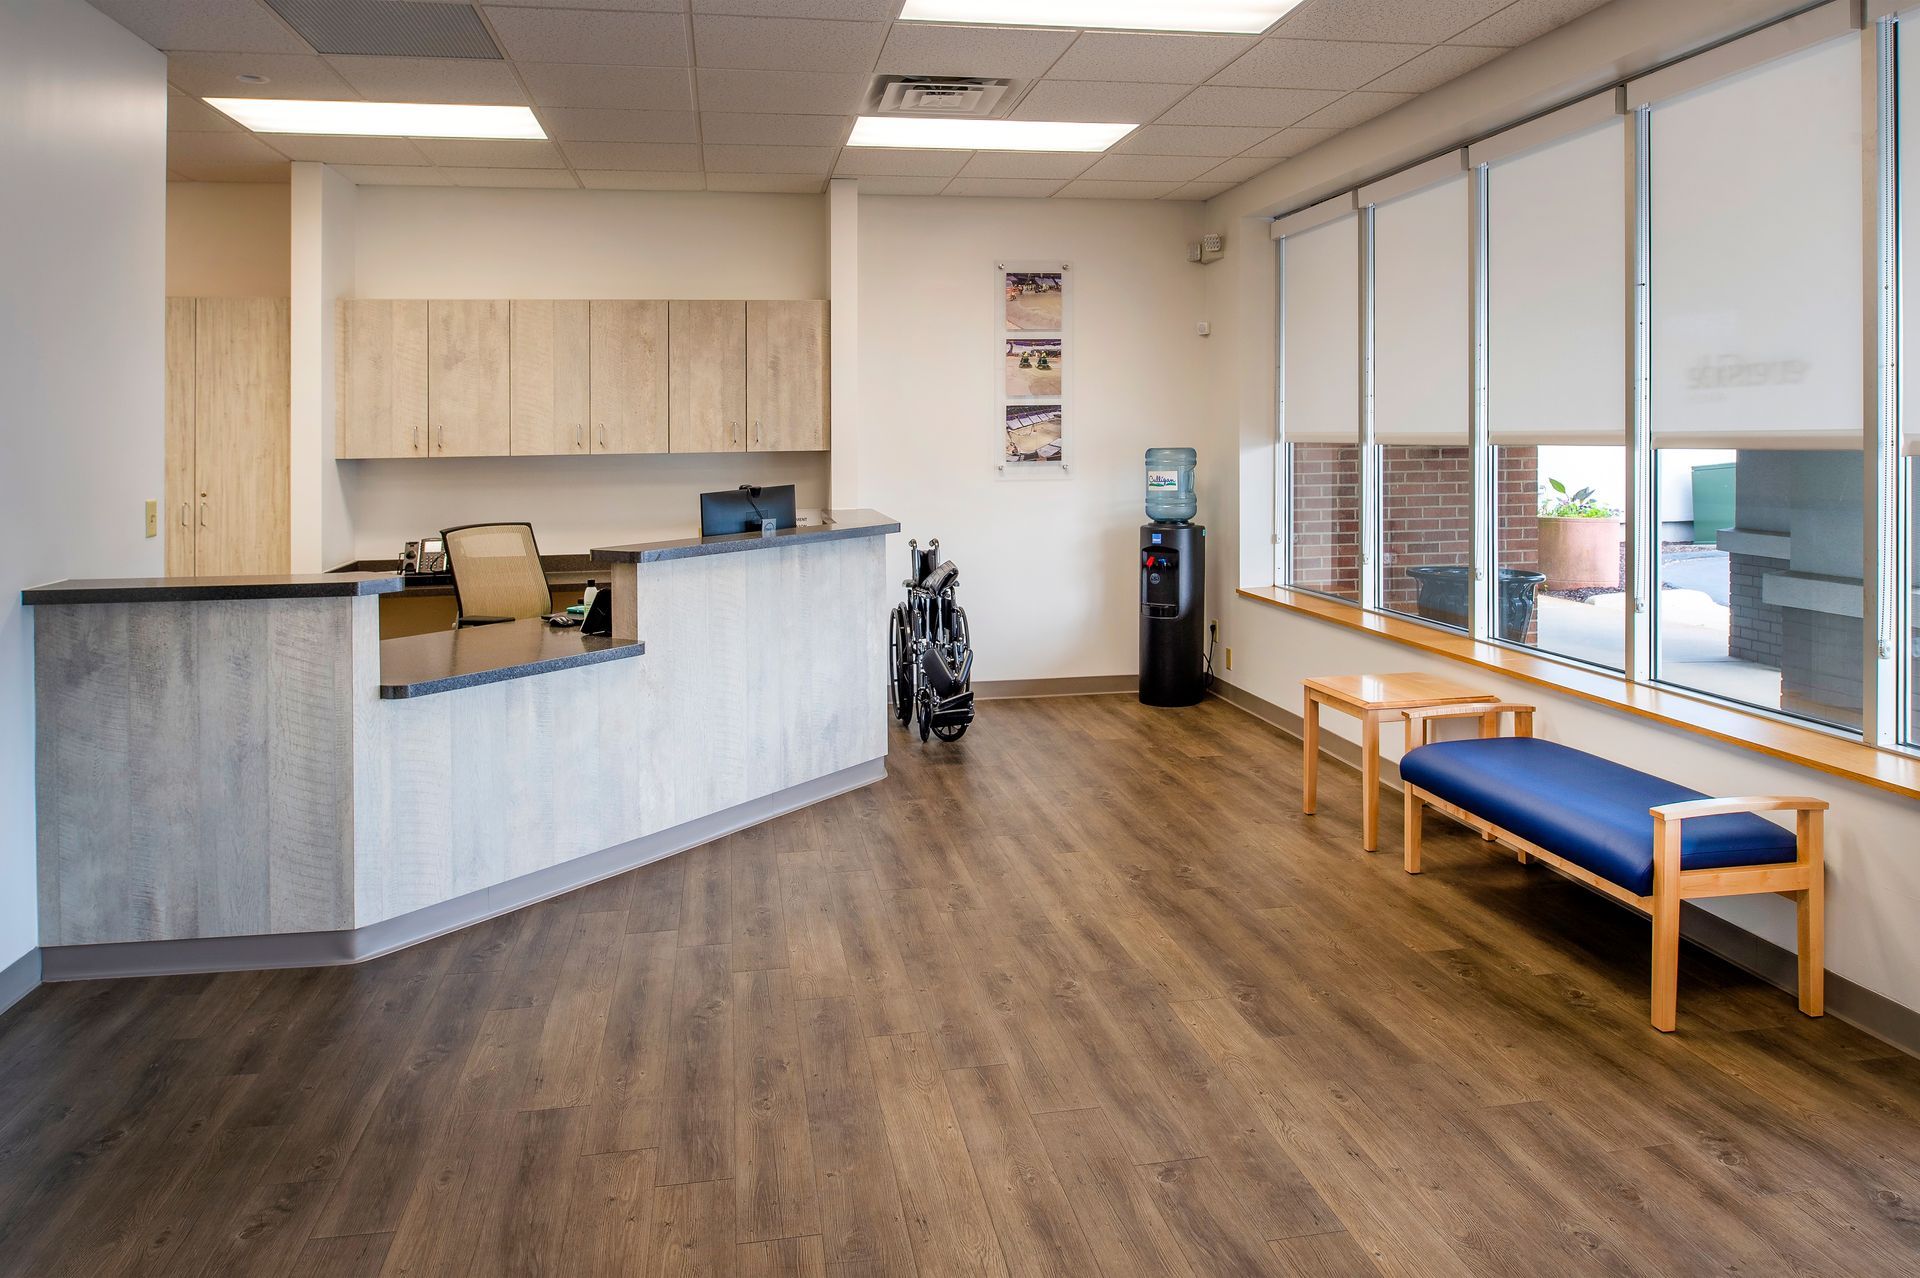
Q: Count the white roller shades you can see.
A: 5